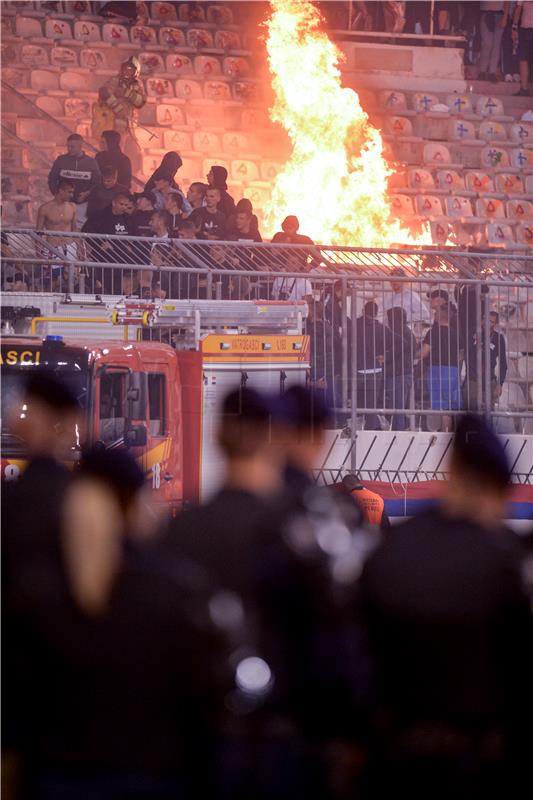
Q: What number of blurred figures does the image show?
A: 5